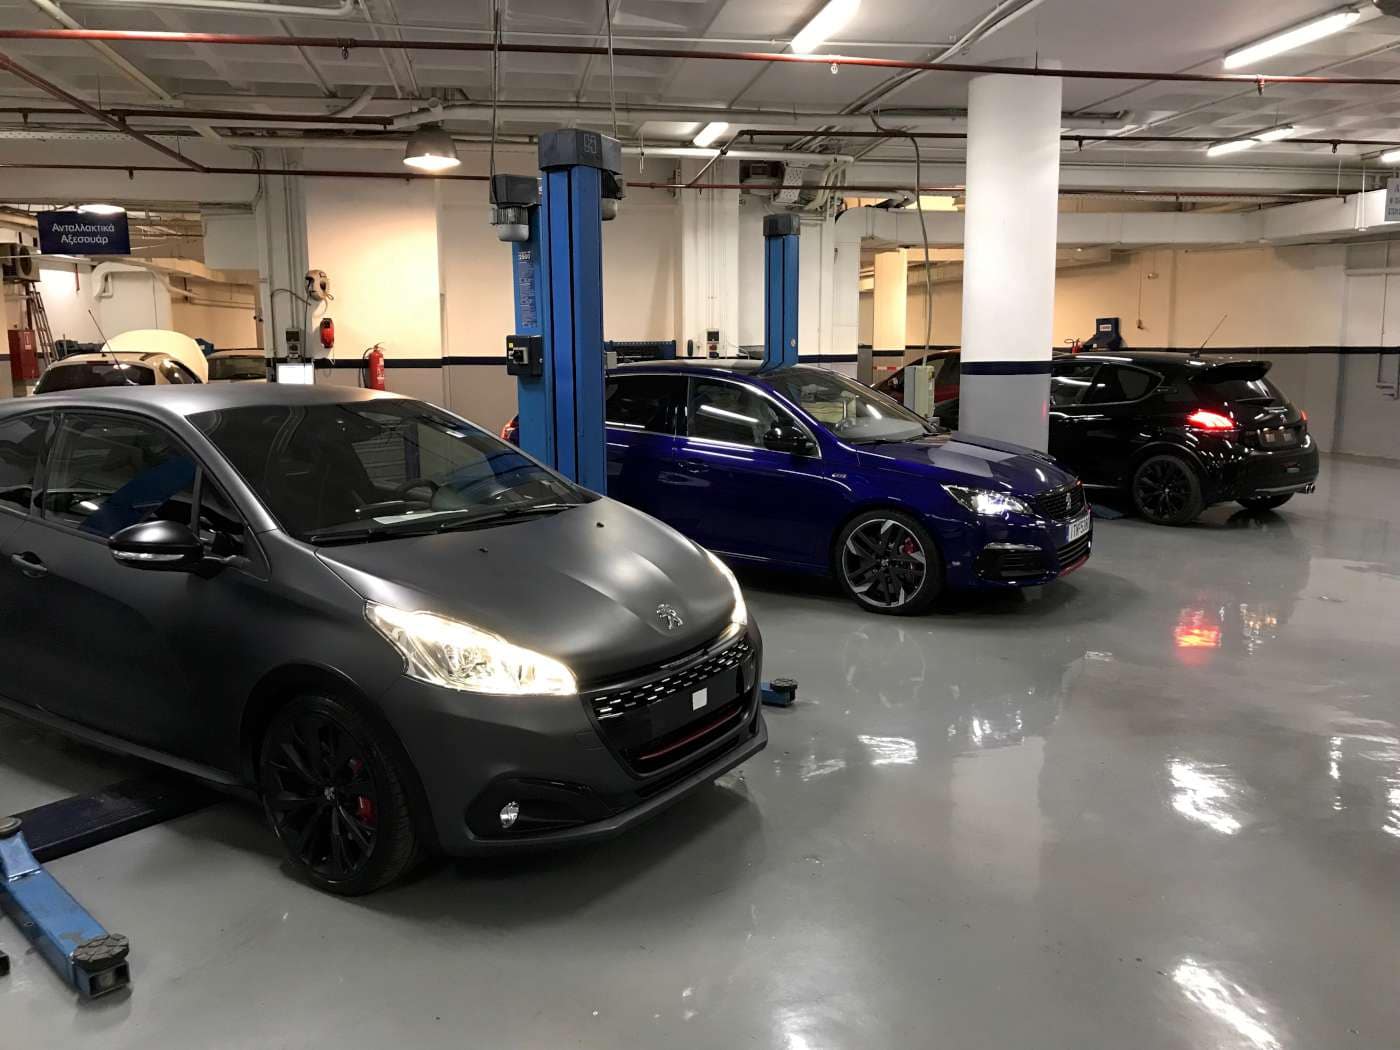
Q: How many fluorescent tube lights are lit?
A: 5